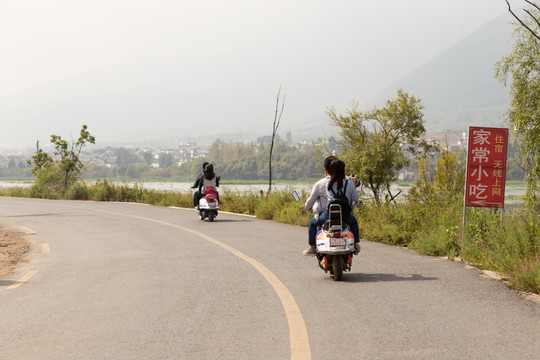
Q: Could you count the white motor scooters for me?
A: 2